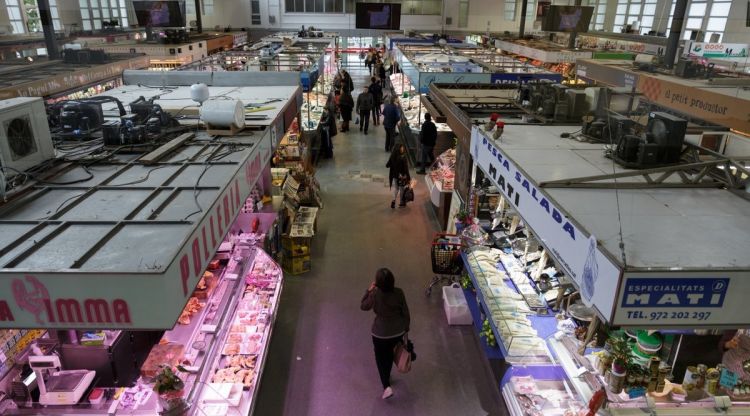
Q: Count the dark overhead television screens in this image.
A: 3